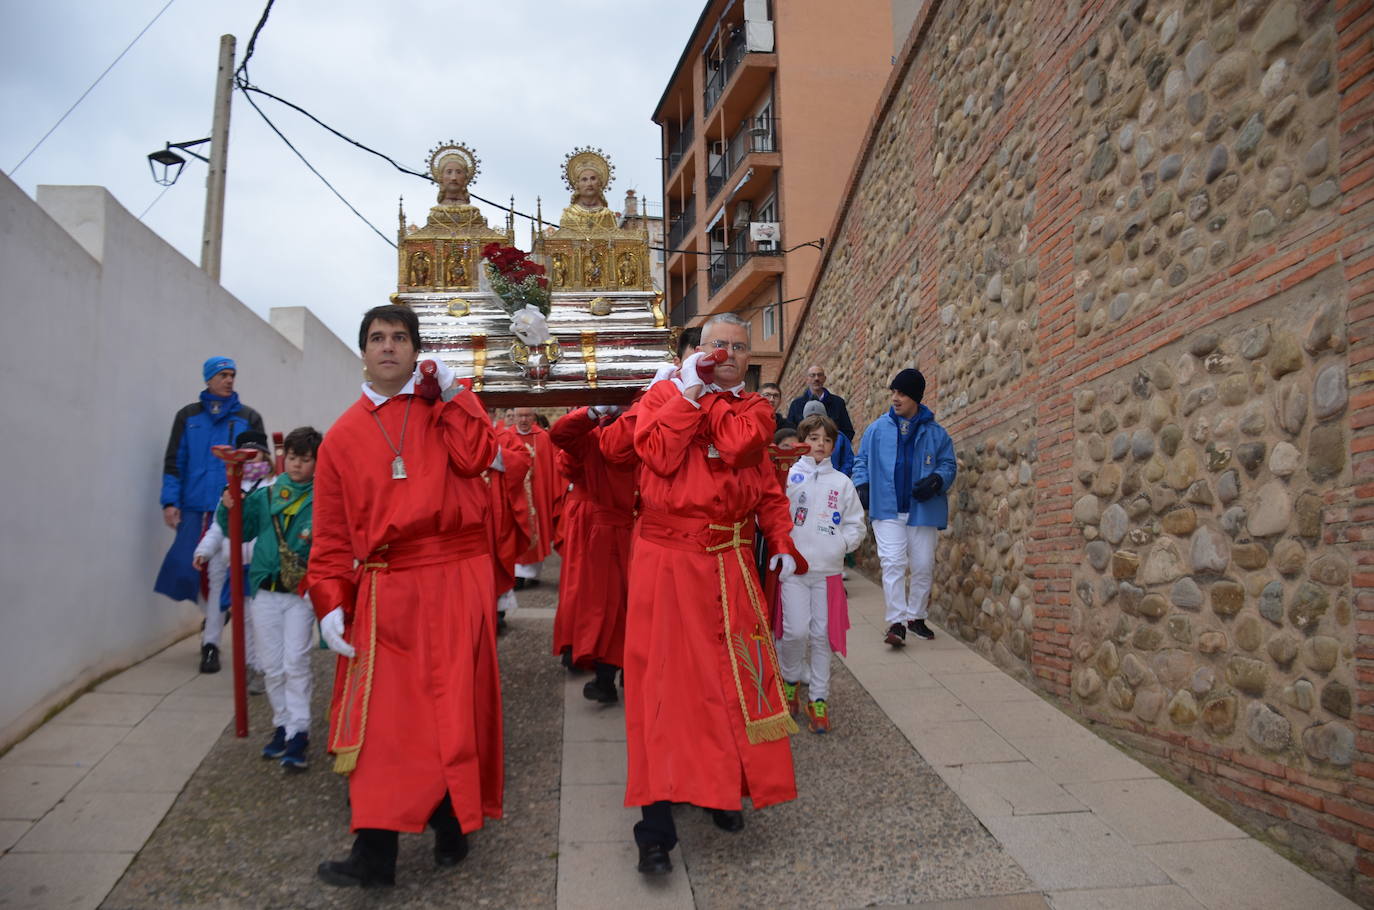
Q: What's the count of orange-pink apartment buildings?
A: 1